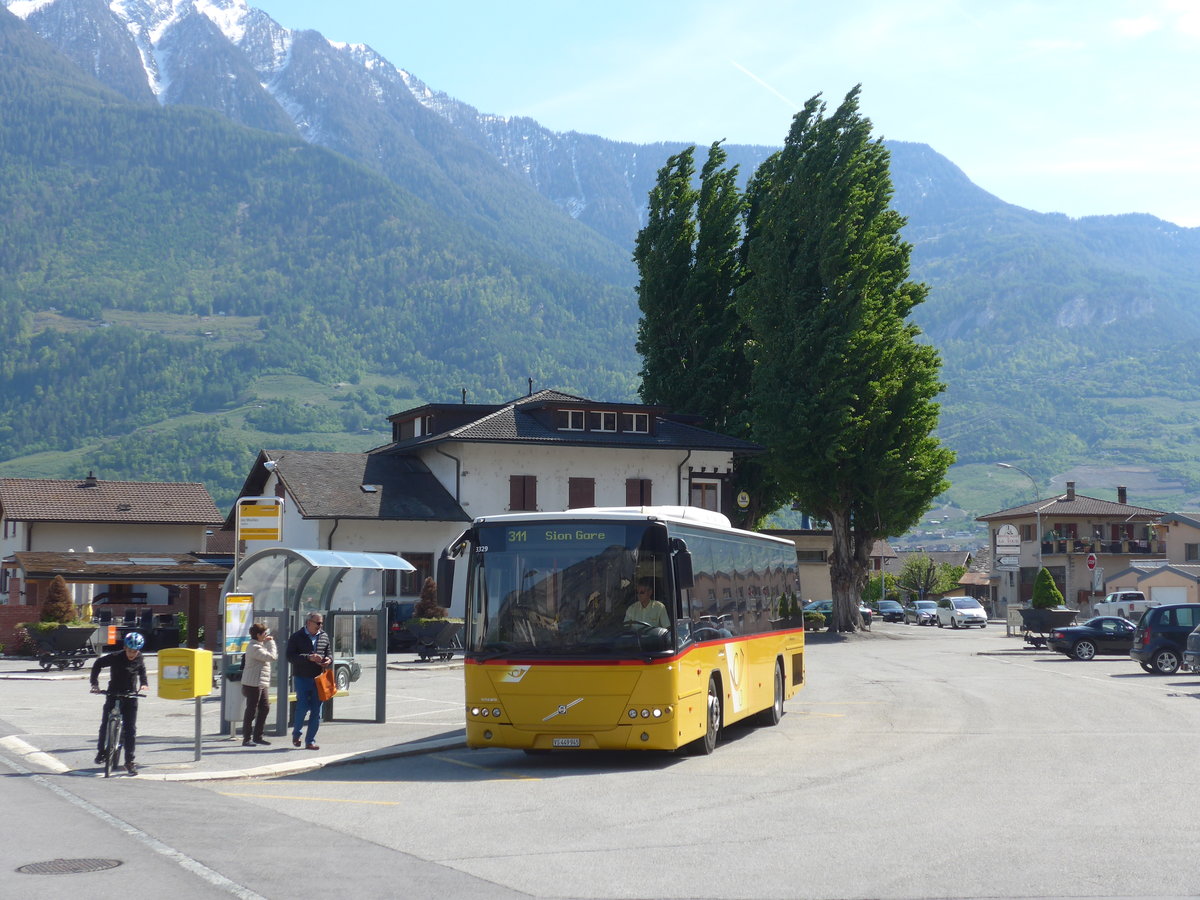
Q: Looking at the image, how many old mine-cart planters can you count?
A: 3